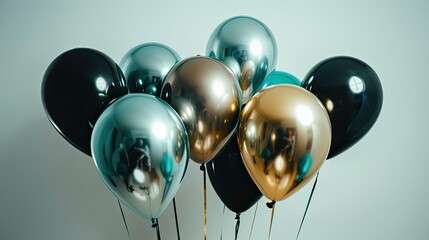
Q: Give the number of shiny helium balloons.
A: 9